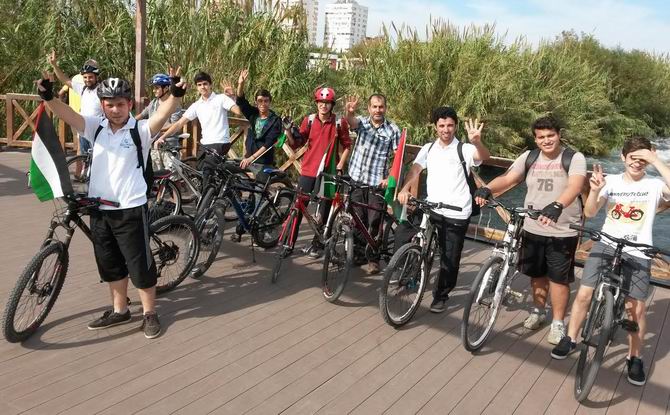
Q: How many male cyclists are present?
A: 10